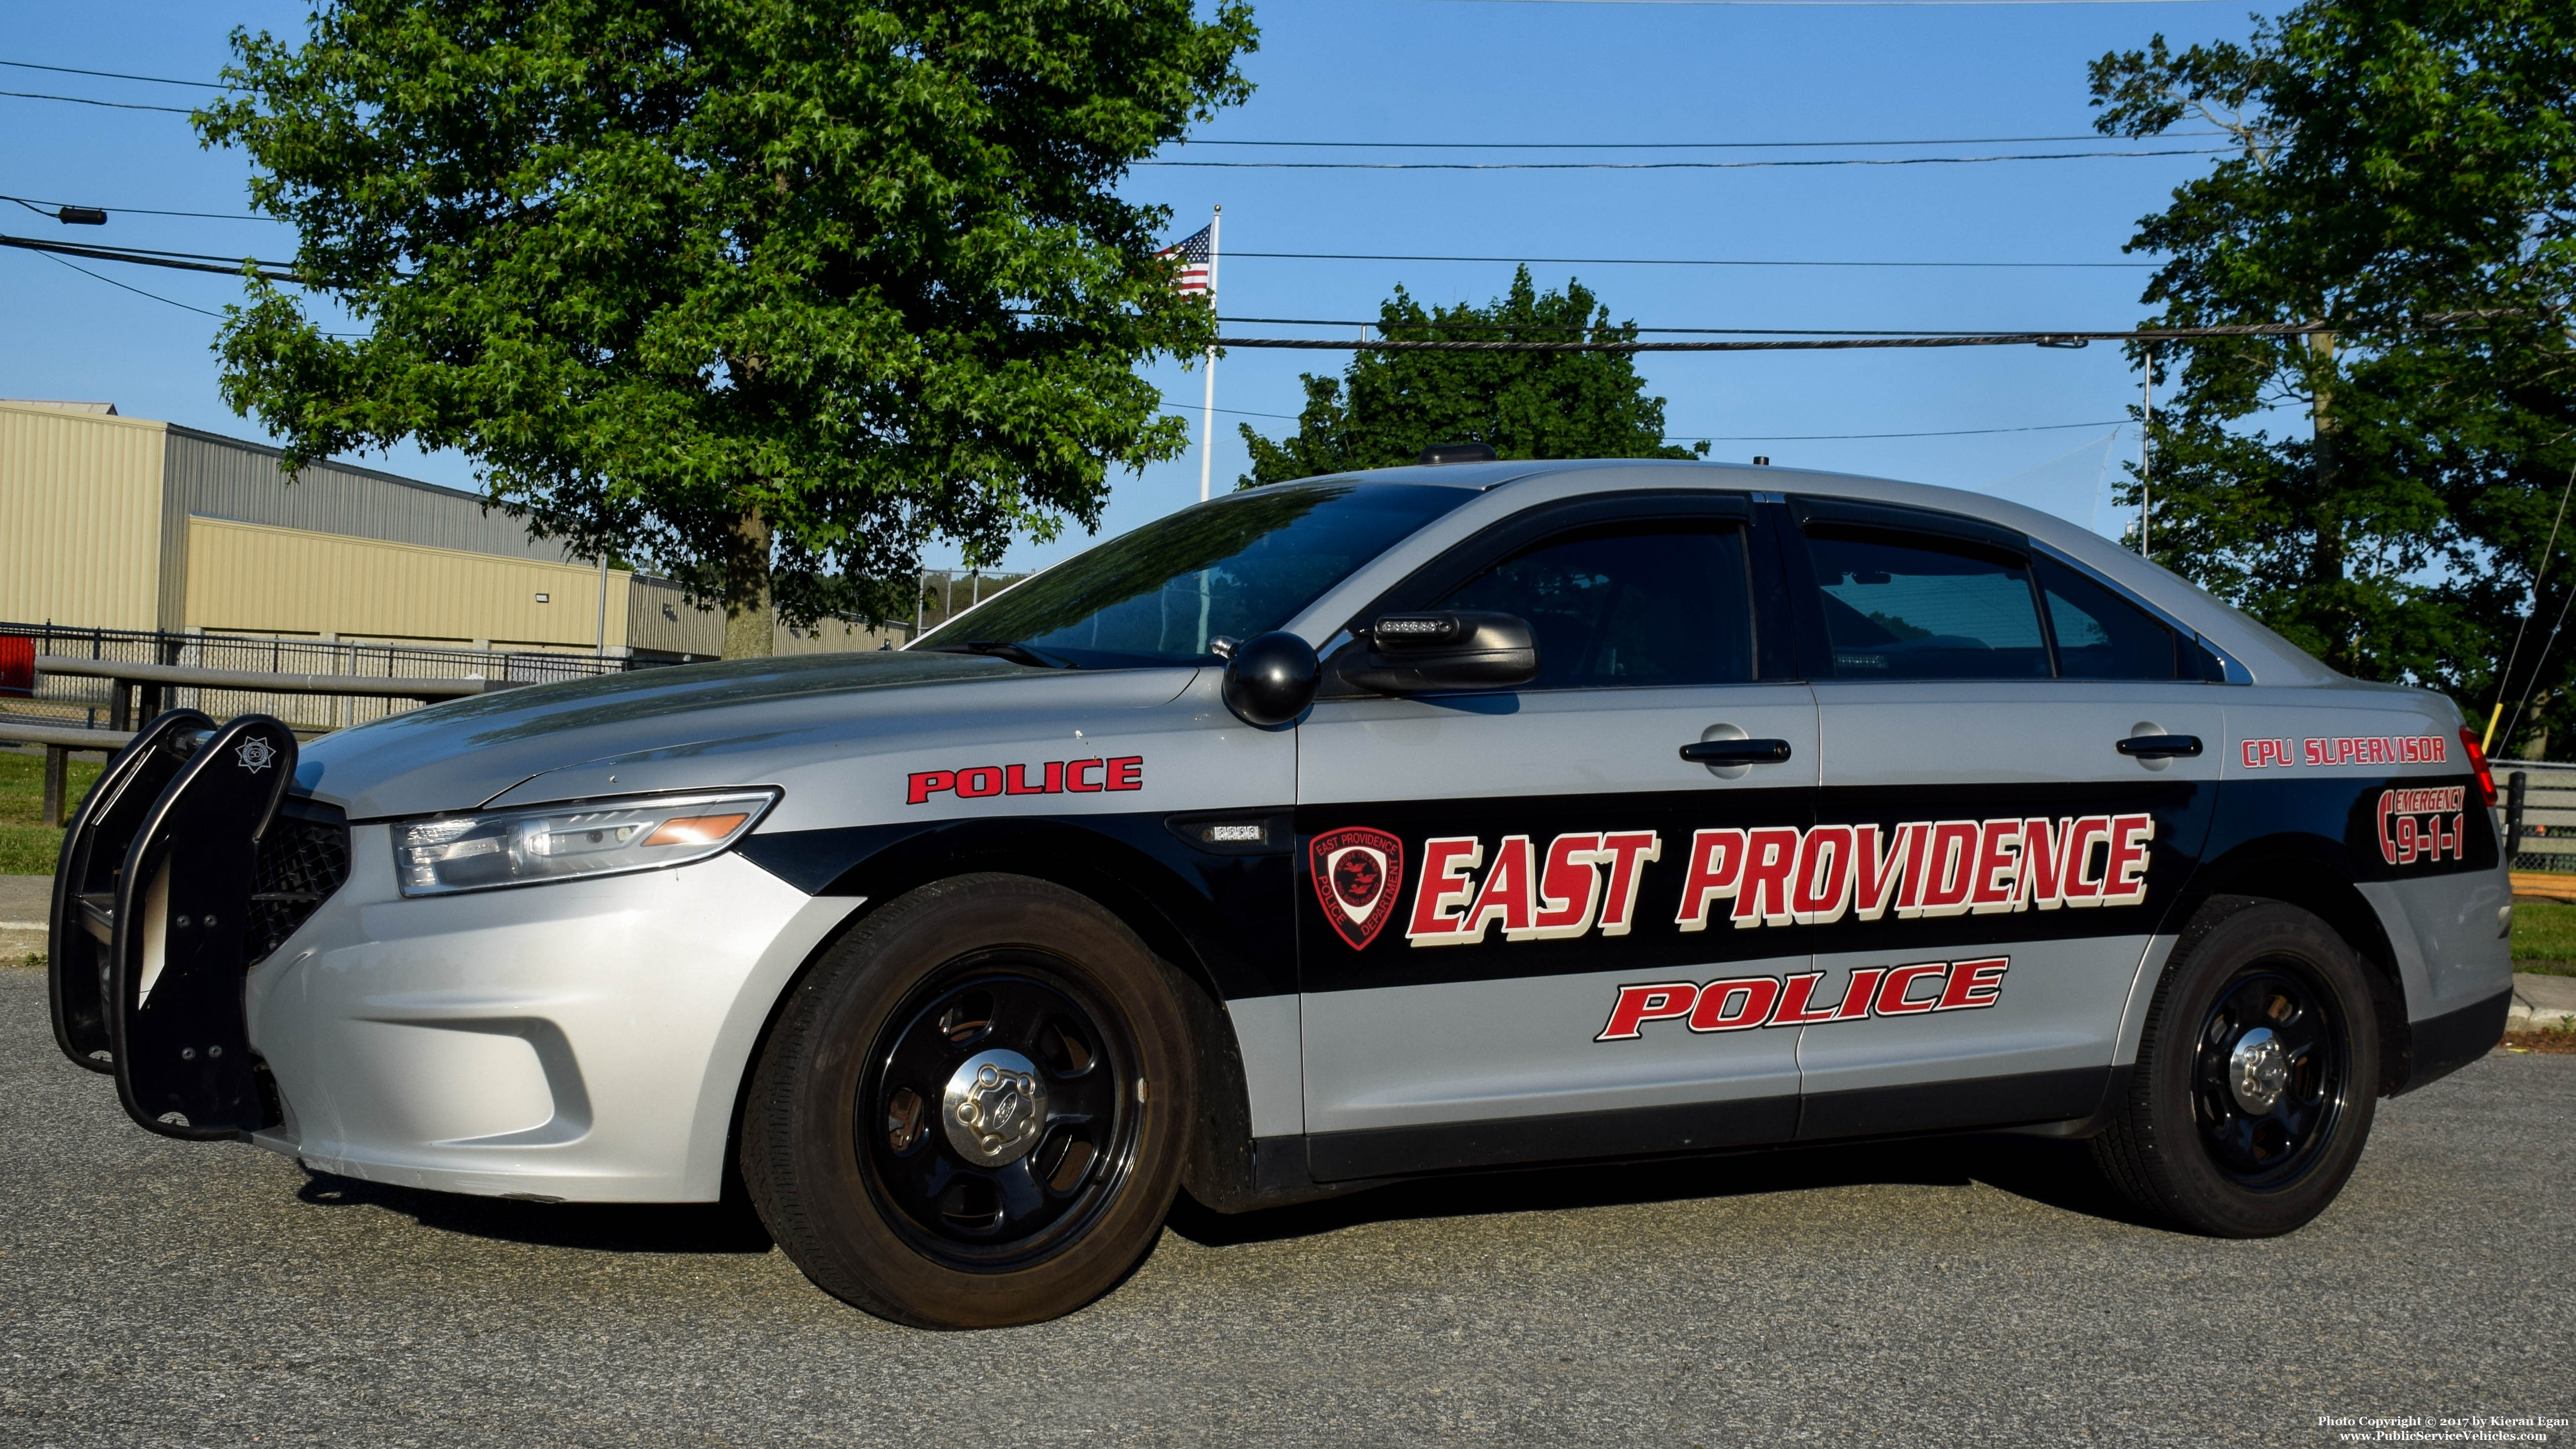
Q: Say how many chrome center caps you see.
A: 2